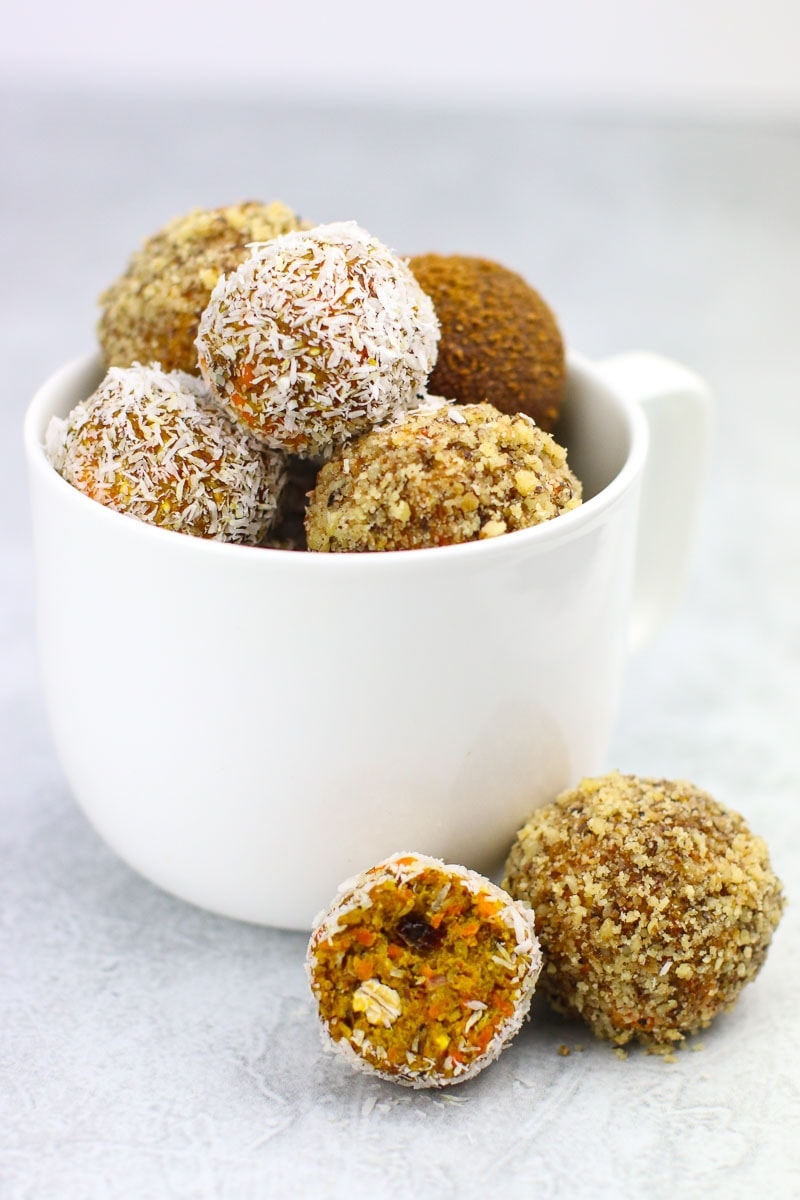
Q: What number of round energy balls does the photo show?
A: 7